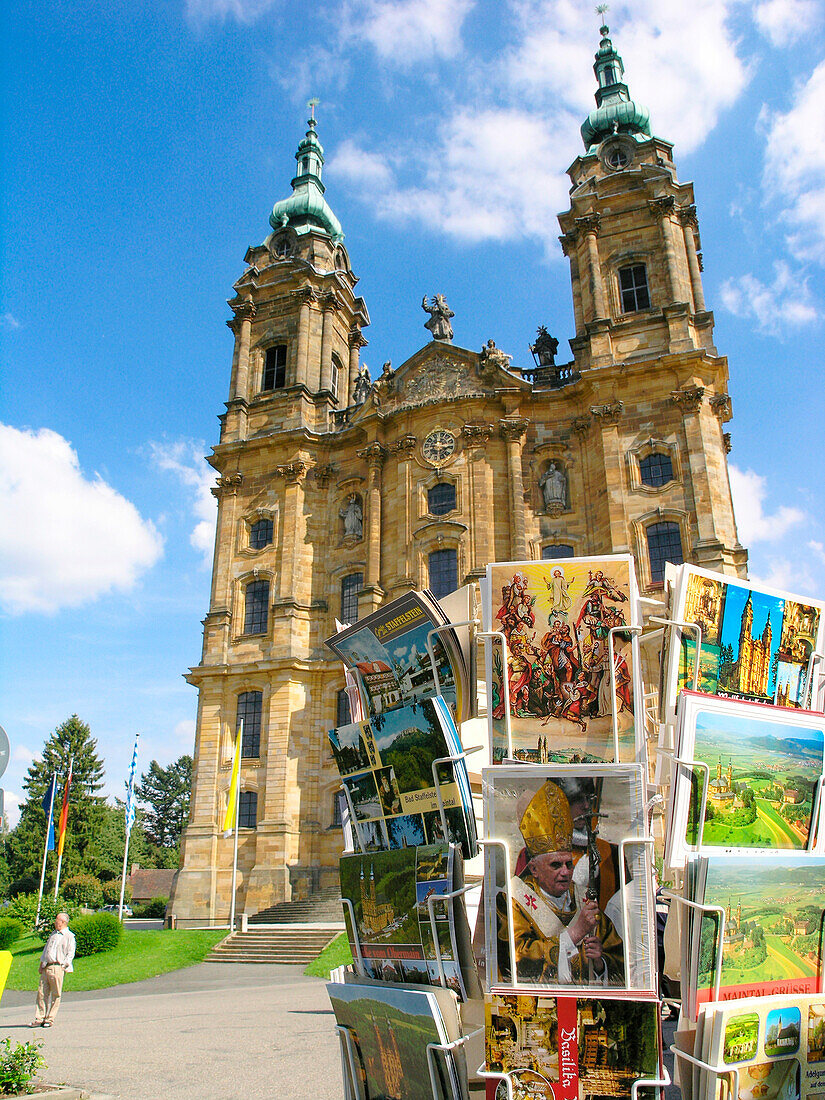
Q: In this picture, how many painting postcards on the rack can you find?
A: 1